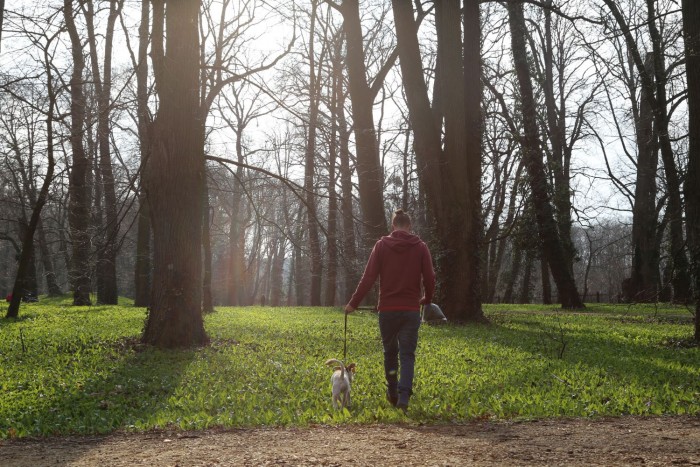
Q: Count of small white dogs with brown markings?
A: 1